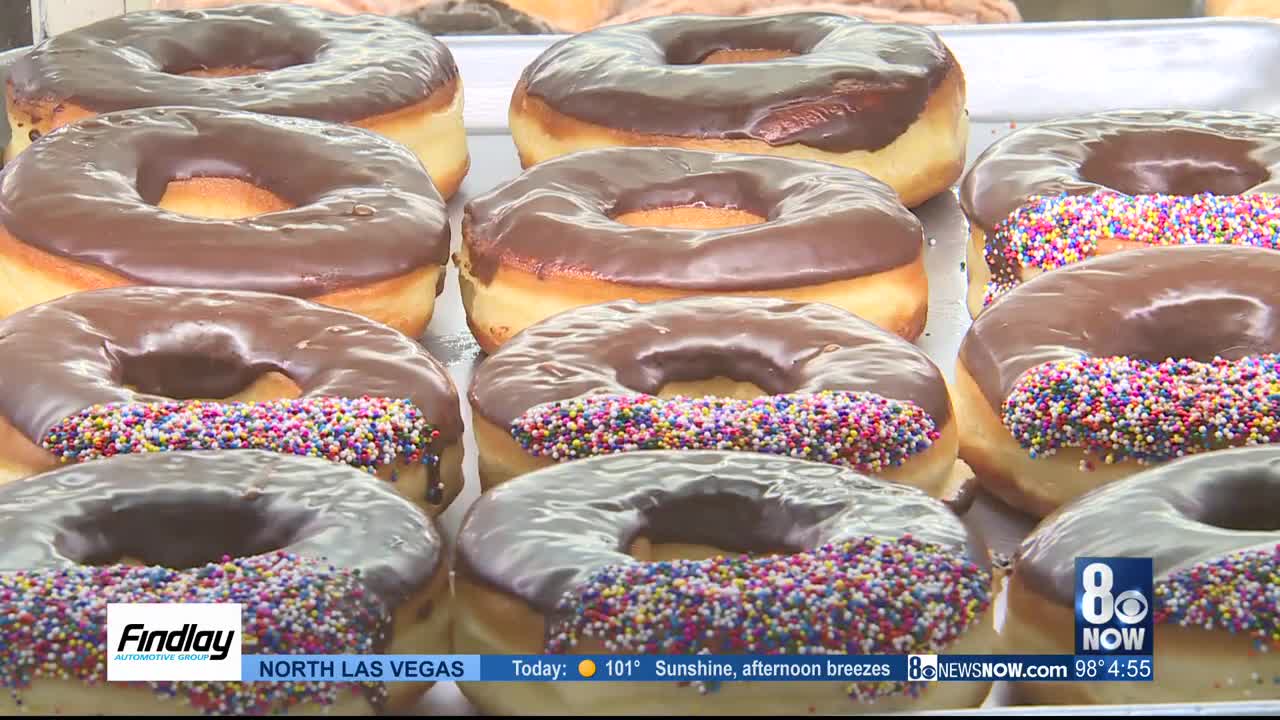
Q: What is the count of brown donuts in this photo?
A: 11